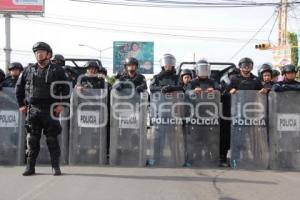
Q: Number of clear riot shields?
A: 8